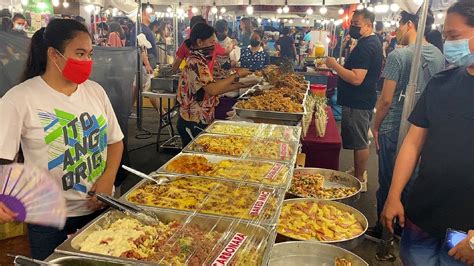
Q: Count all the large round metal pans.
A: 3